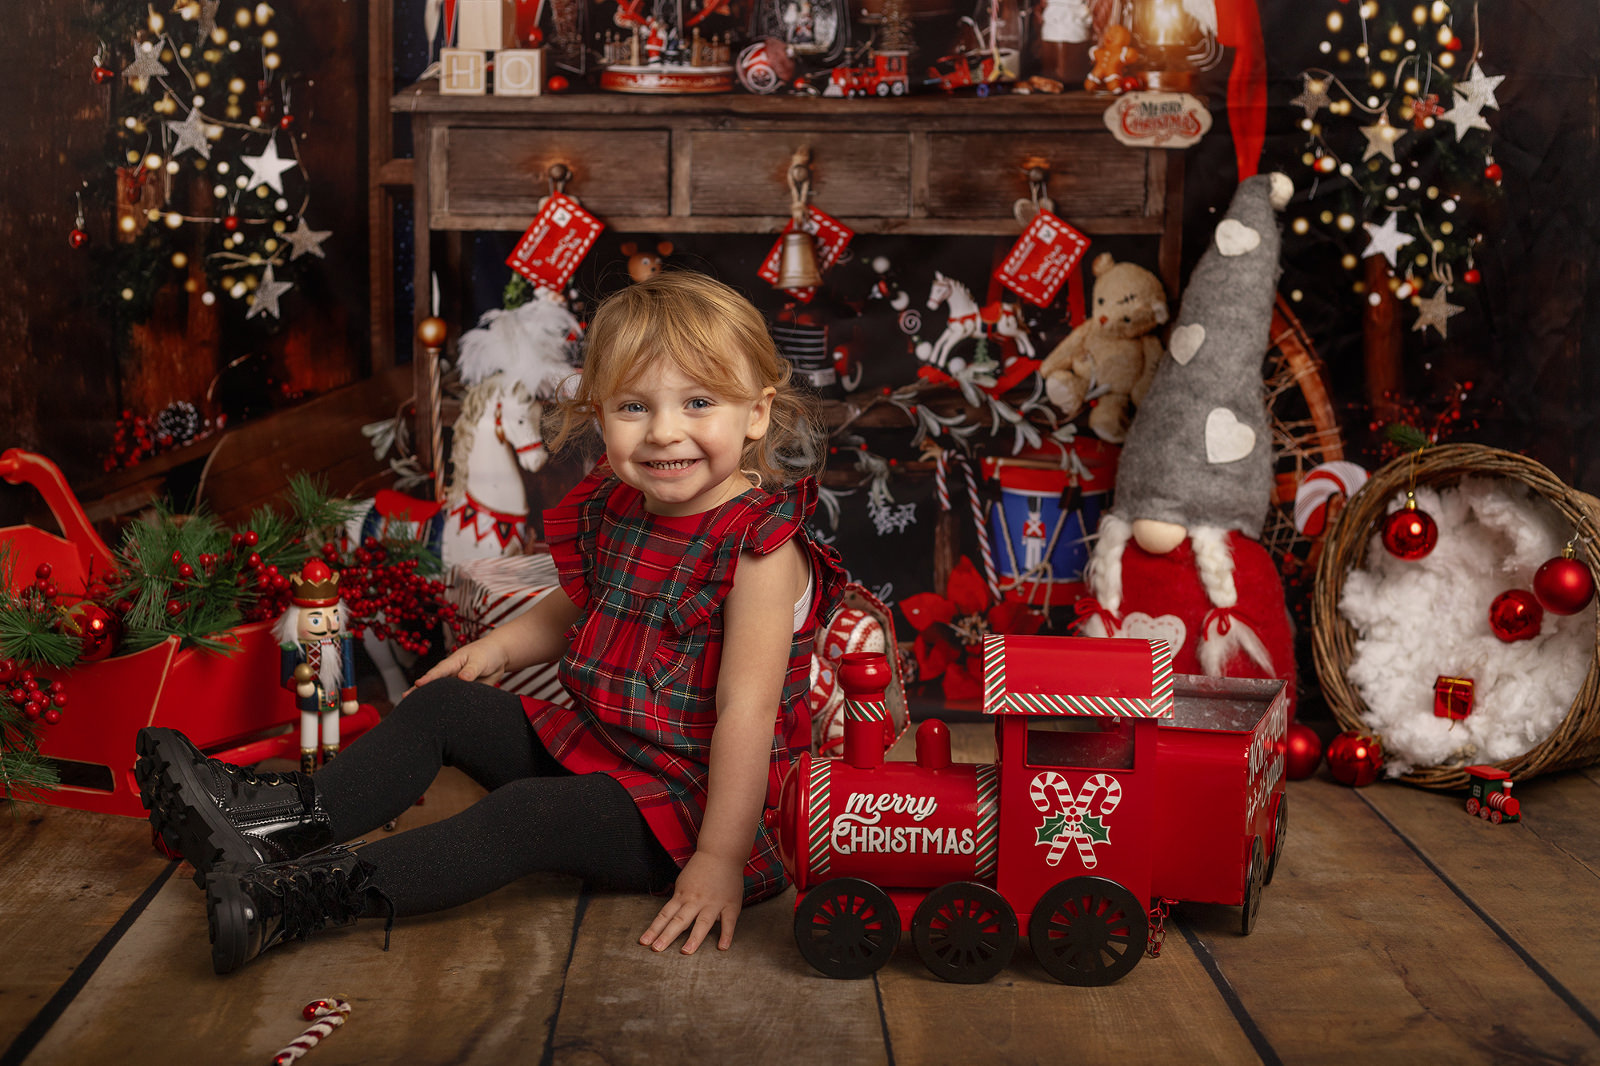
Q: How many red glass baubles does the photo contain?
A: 6